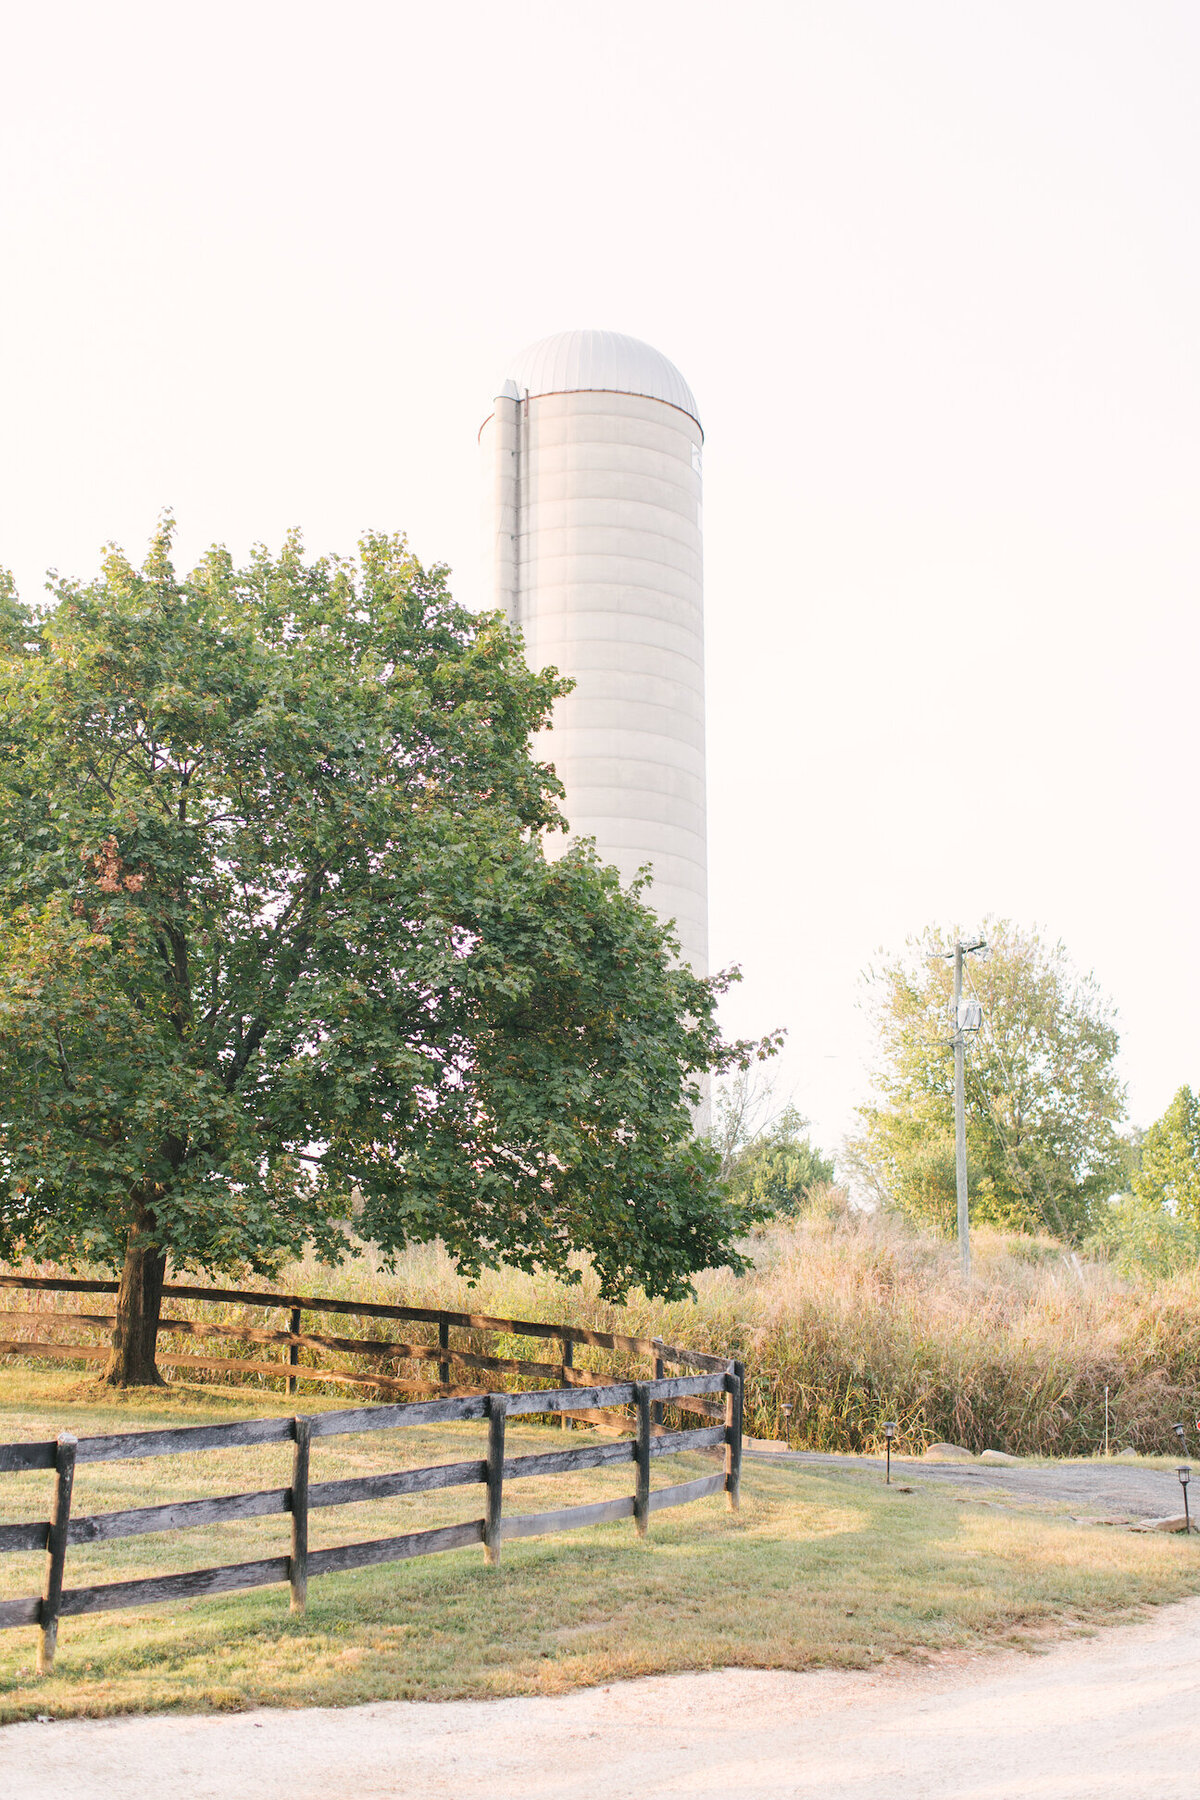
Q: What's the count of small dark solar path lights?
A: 4